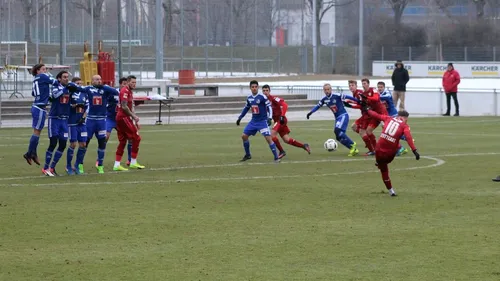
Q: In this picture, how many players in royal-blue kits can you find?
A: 8